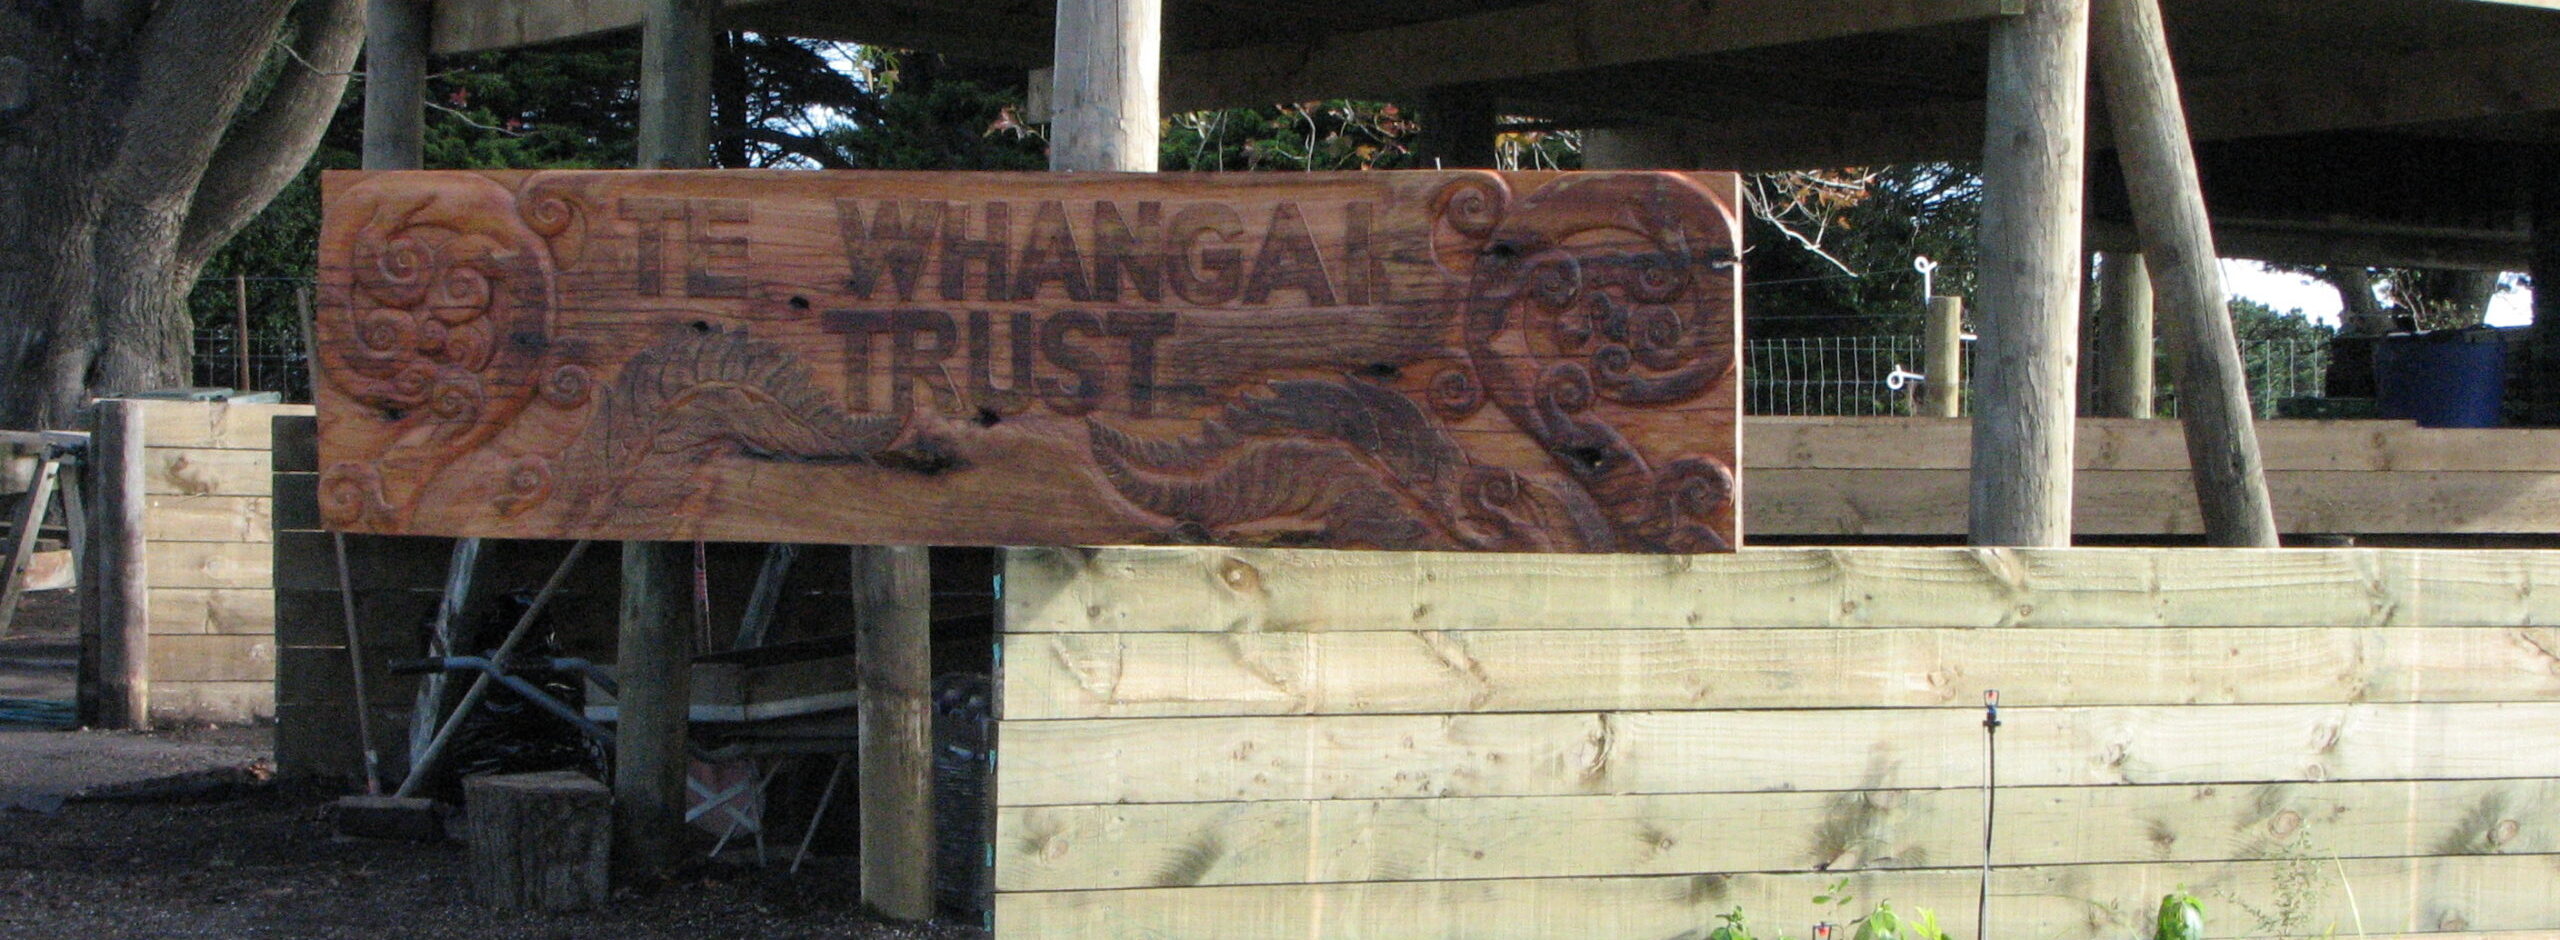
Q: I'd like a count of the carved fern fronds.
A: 2